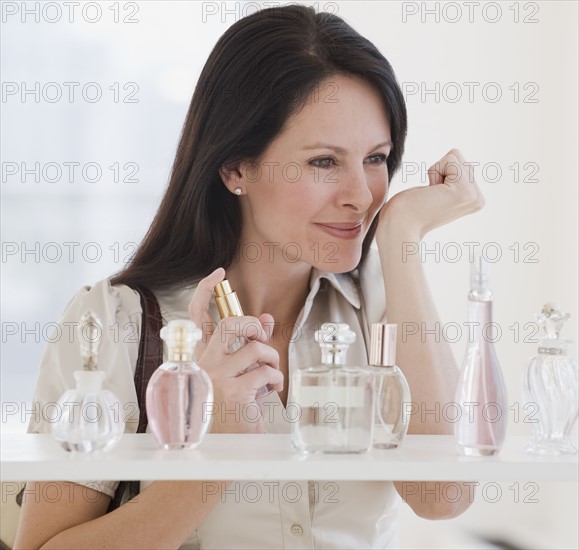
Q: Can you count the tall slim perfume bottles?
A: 1